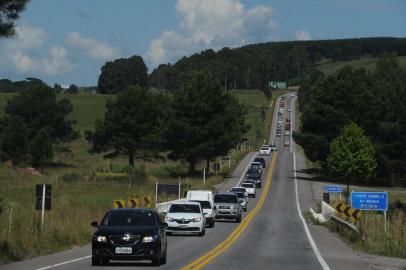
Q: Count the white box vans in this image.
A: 1